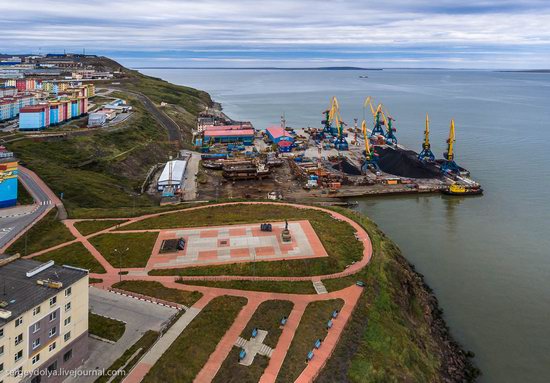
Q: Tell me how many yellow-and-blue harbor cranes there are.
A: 7